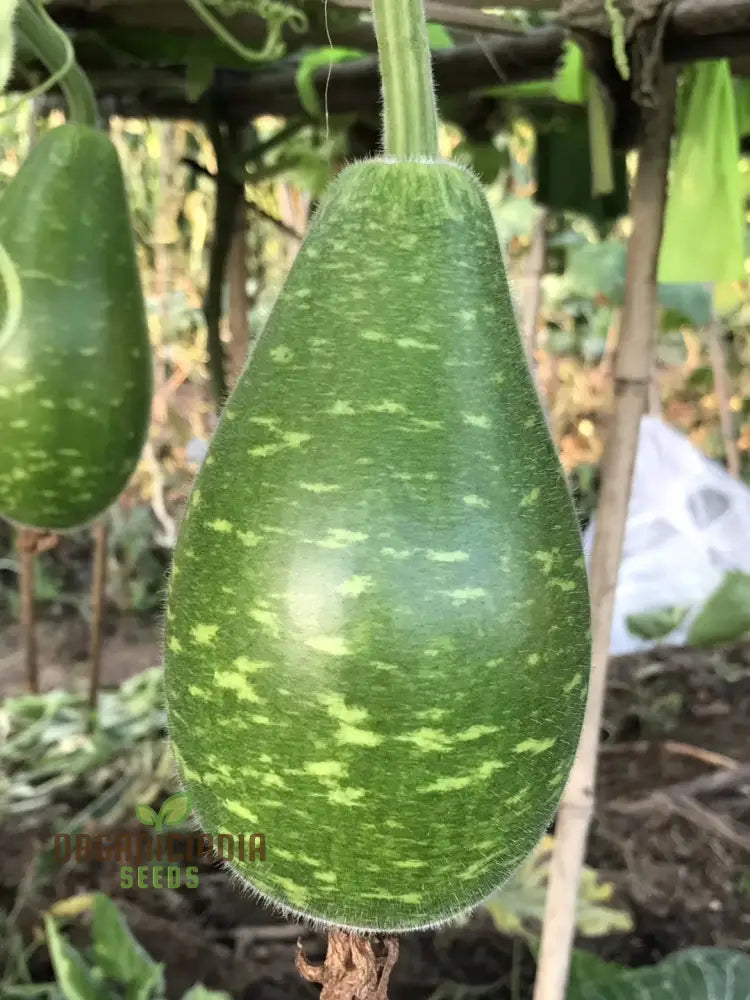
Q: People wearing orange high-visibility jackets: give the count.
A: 0